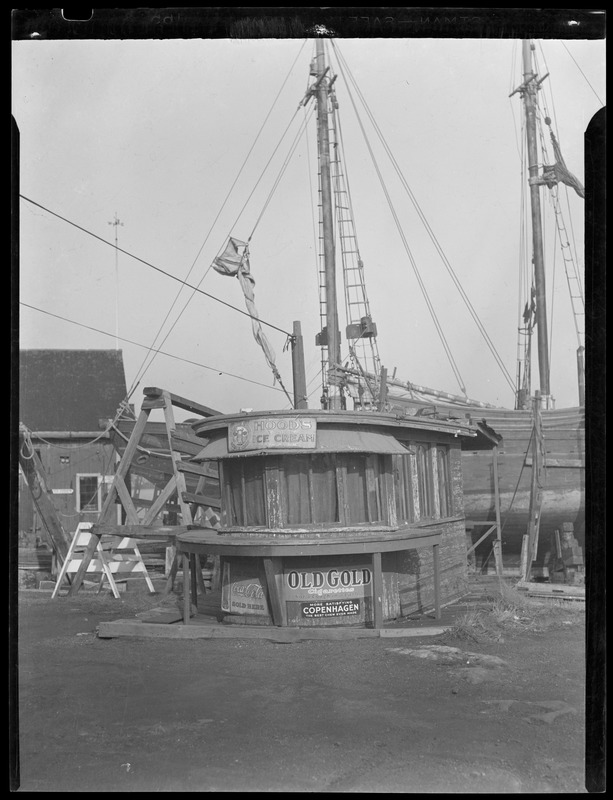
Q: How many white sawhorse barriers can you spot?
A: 2